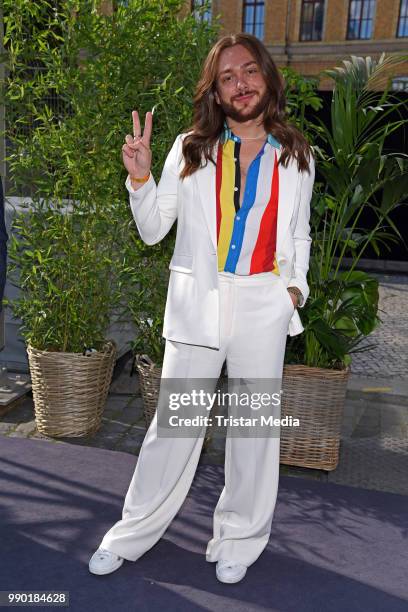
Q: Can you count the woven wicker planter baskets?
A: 3